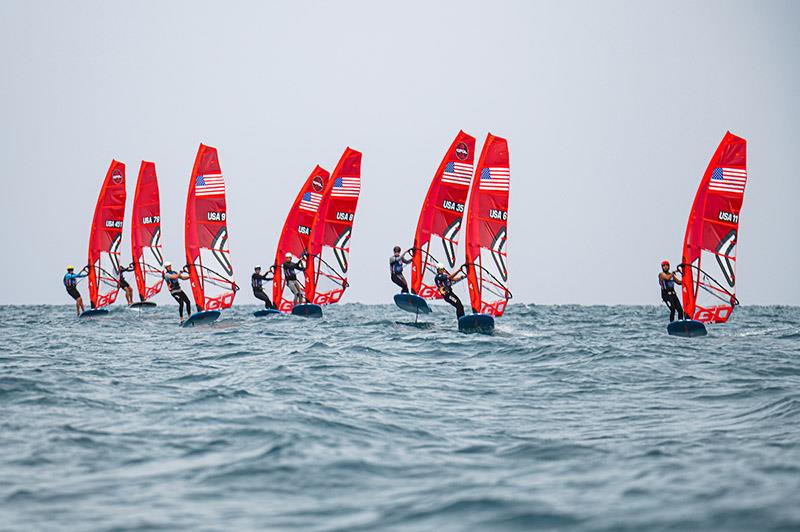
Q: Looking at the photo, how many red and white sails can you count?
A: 8